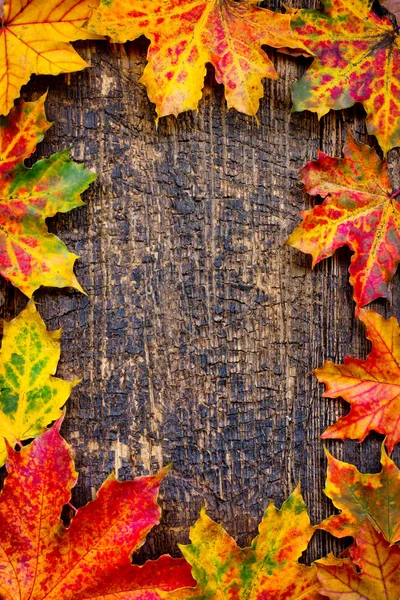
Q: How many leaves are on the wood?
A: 11